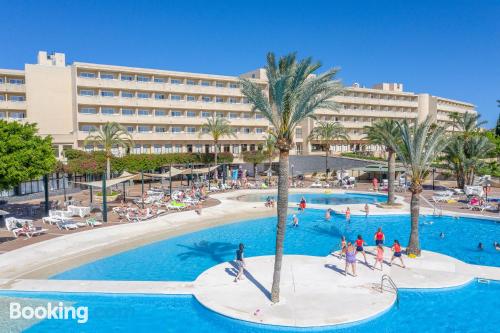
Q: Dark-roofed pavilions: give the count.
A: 1